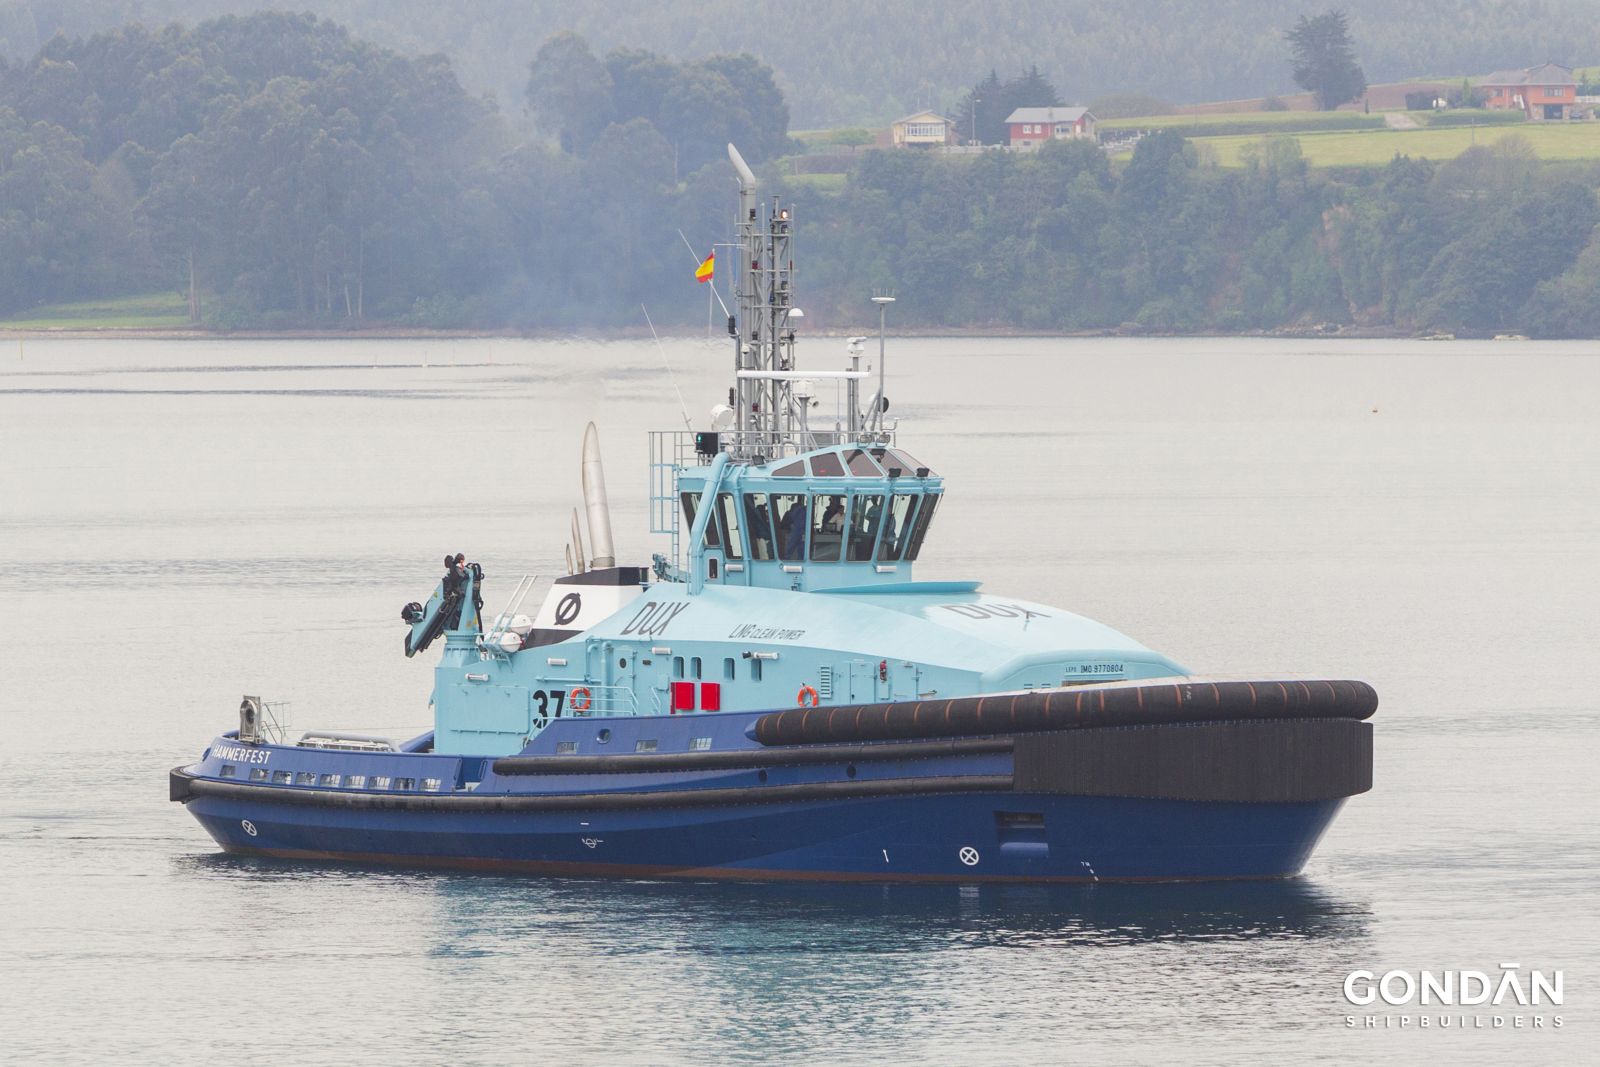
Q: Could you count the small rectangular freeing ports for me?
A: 12